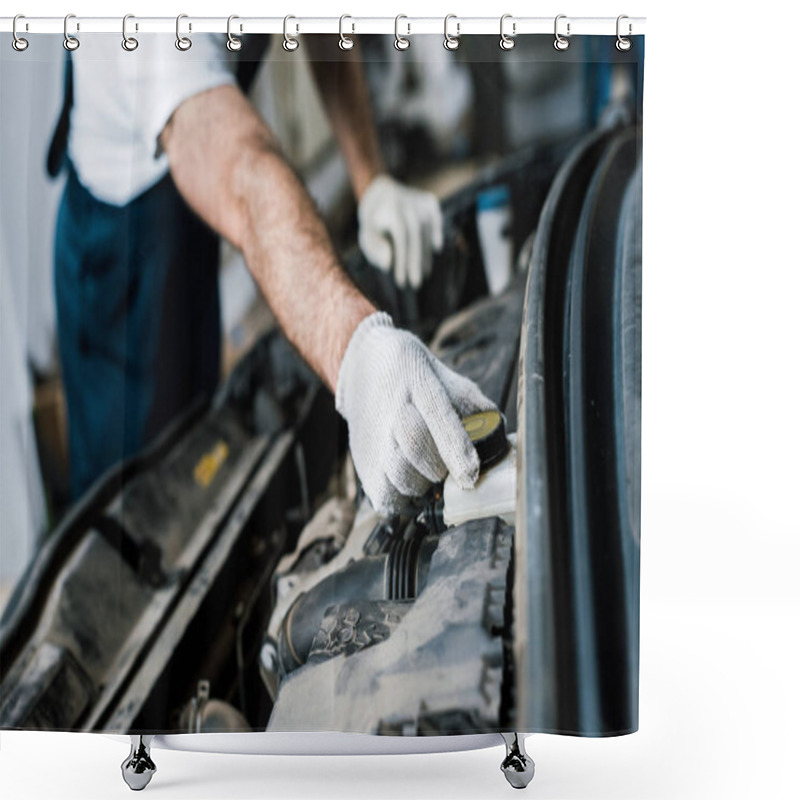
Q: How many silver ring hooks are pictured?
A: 12